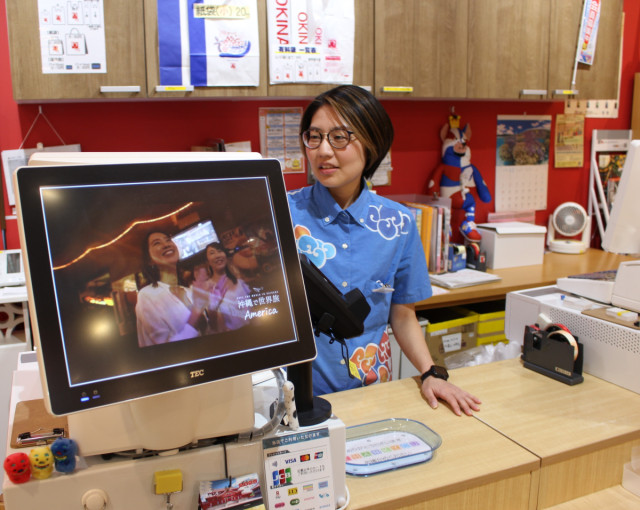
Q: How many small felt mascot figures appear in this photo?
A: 3